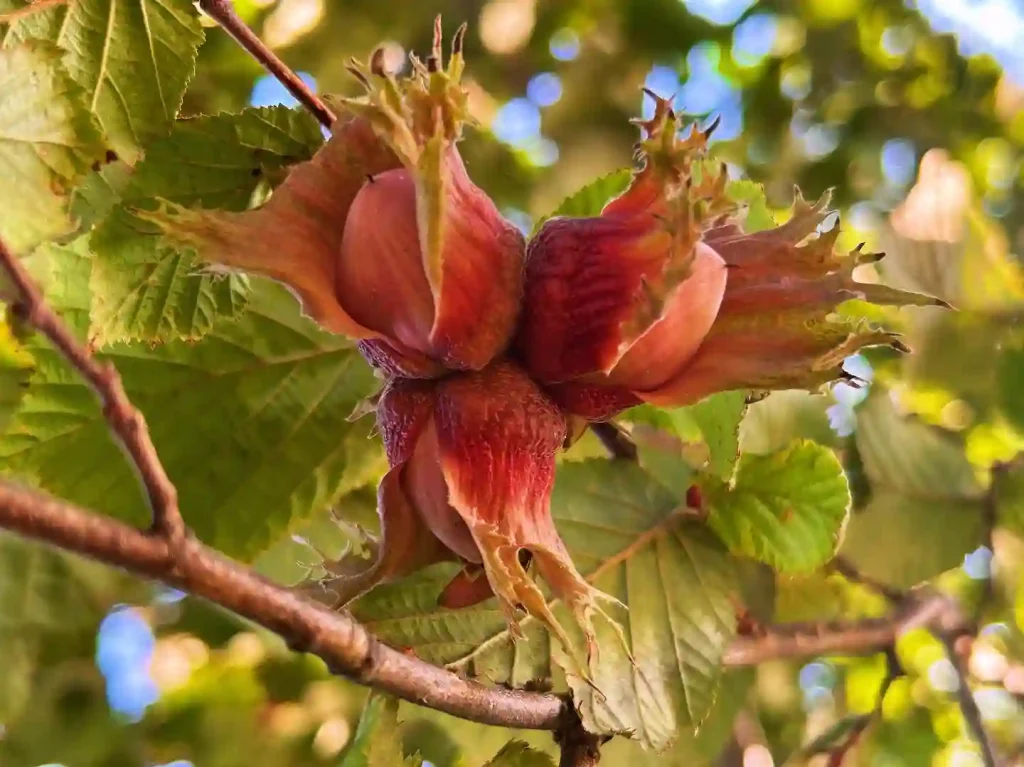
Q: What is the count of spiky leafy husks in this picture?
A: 3